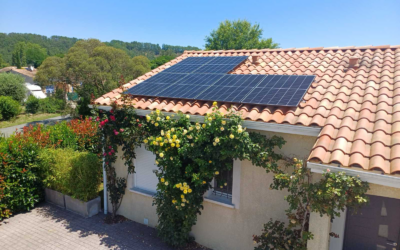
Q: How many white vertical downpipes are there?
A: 1